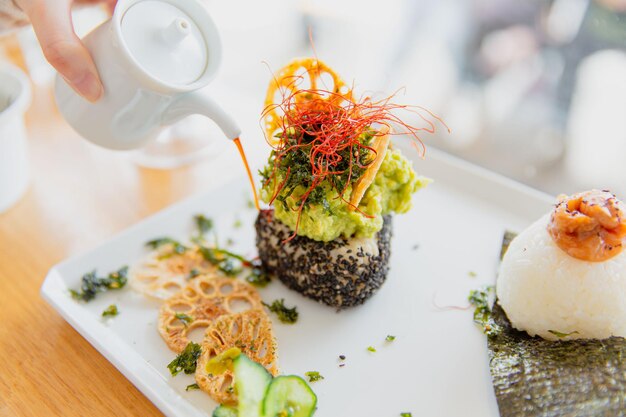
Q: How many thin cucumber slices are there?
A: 3